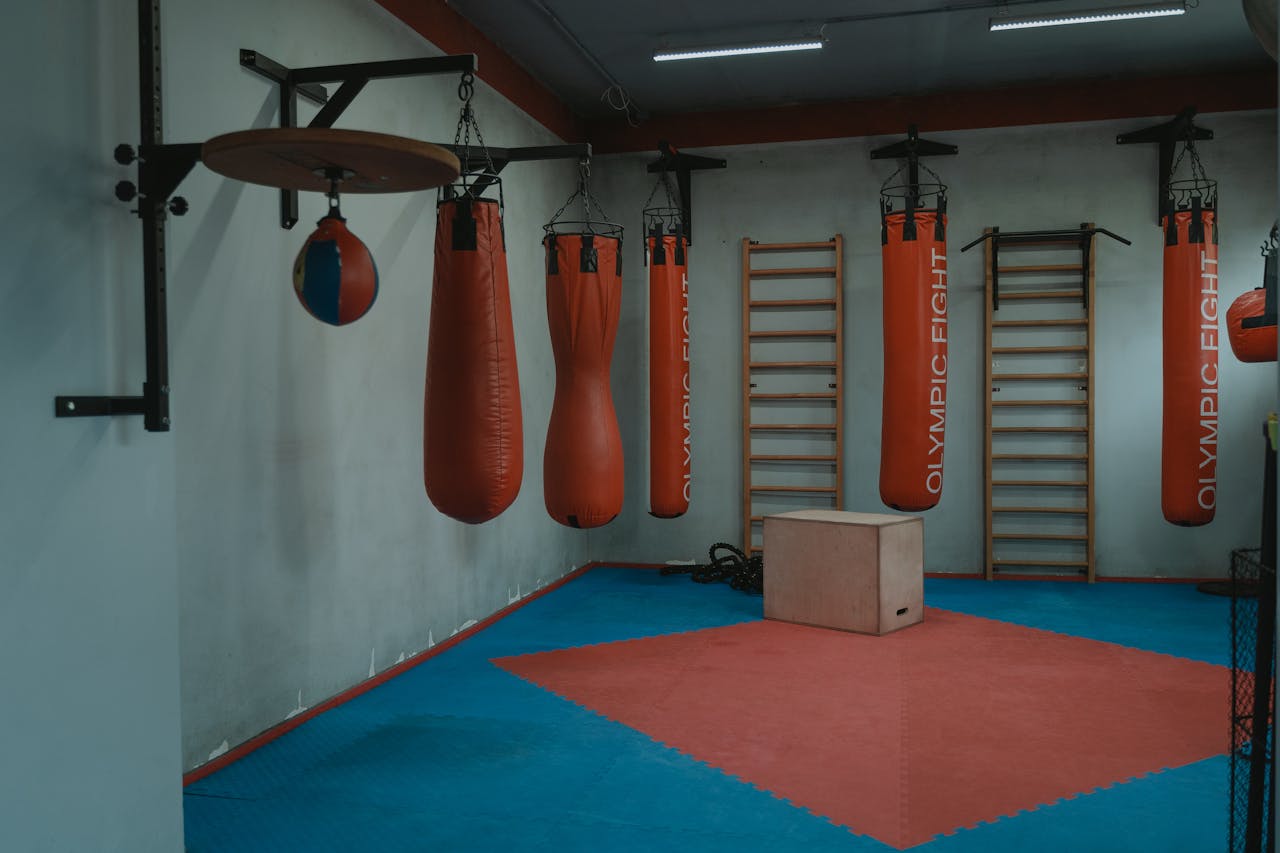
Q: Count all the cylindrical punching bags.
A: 3